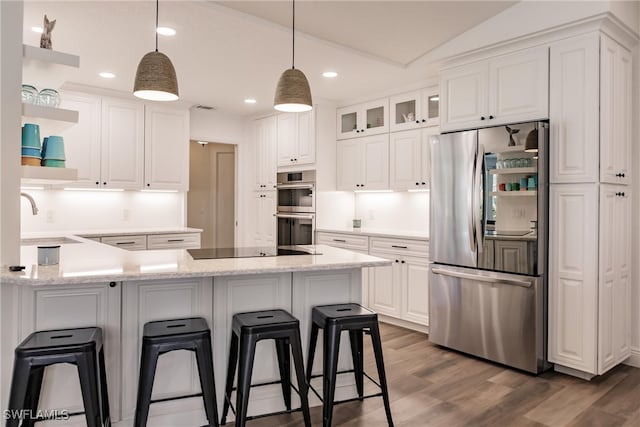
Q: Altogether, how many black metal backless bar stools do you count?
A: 4